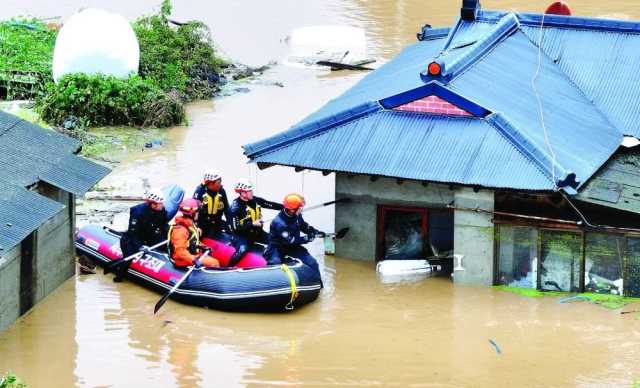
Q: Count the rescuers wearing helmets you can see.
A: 5